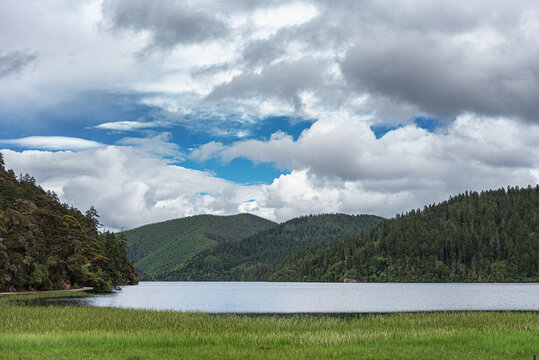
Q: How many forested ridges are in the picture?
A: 4